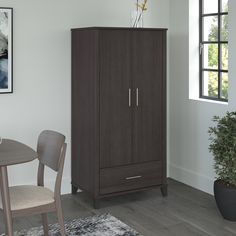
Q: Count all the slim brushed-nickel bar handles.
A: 3